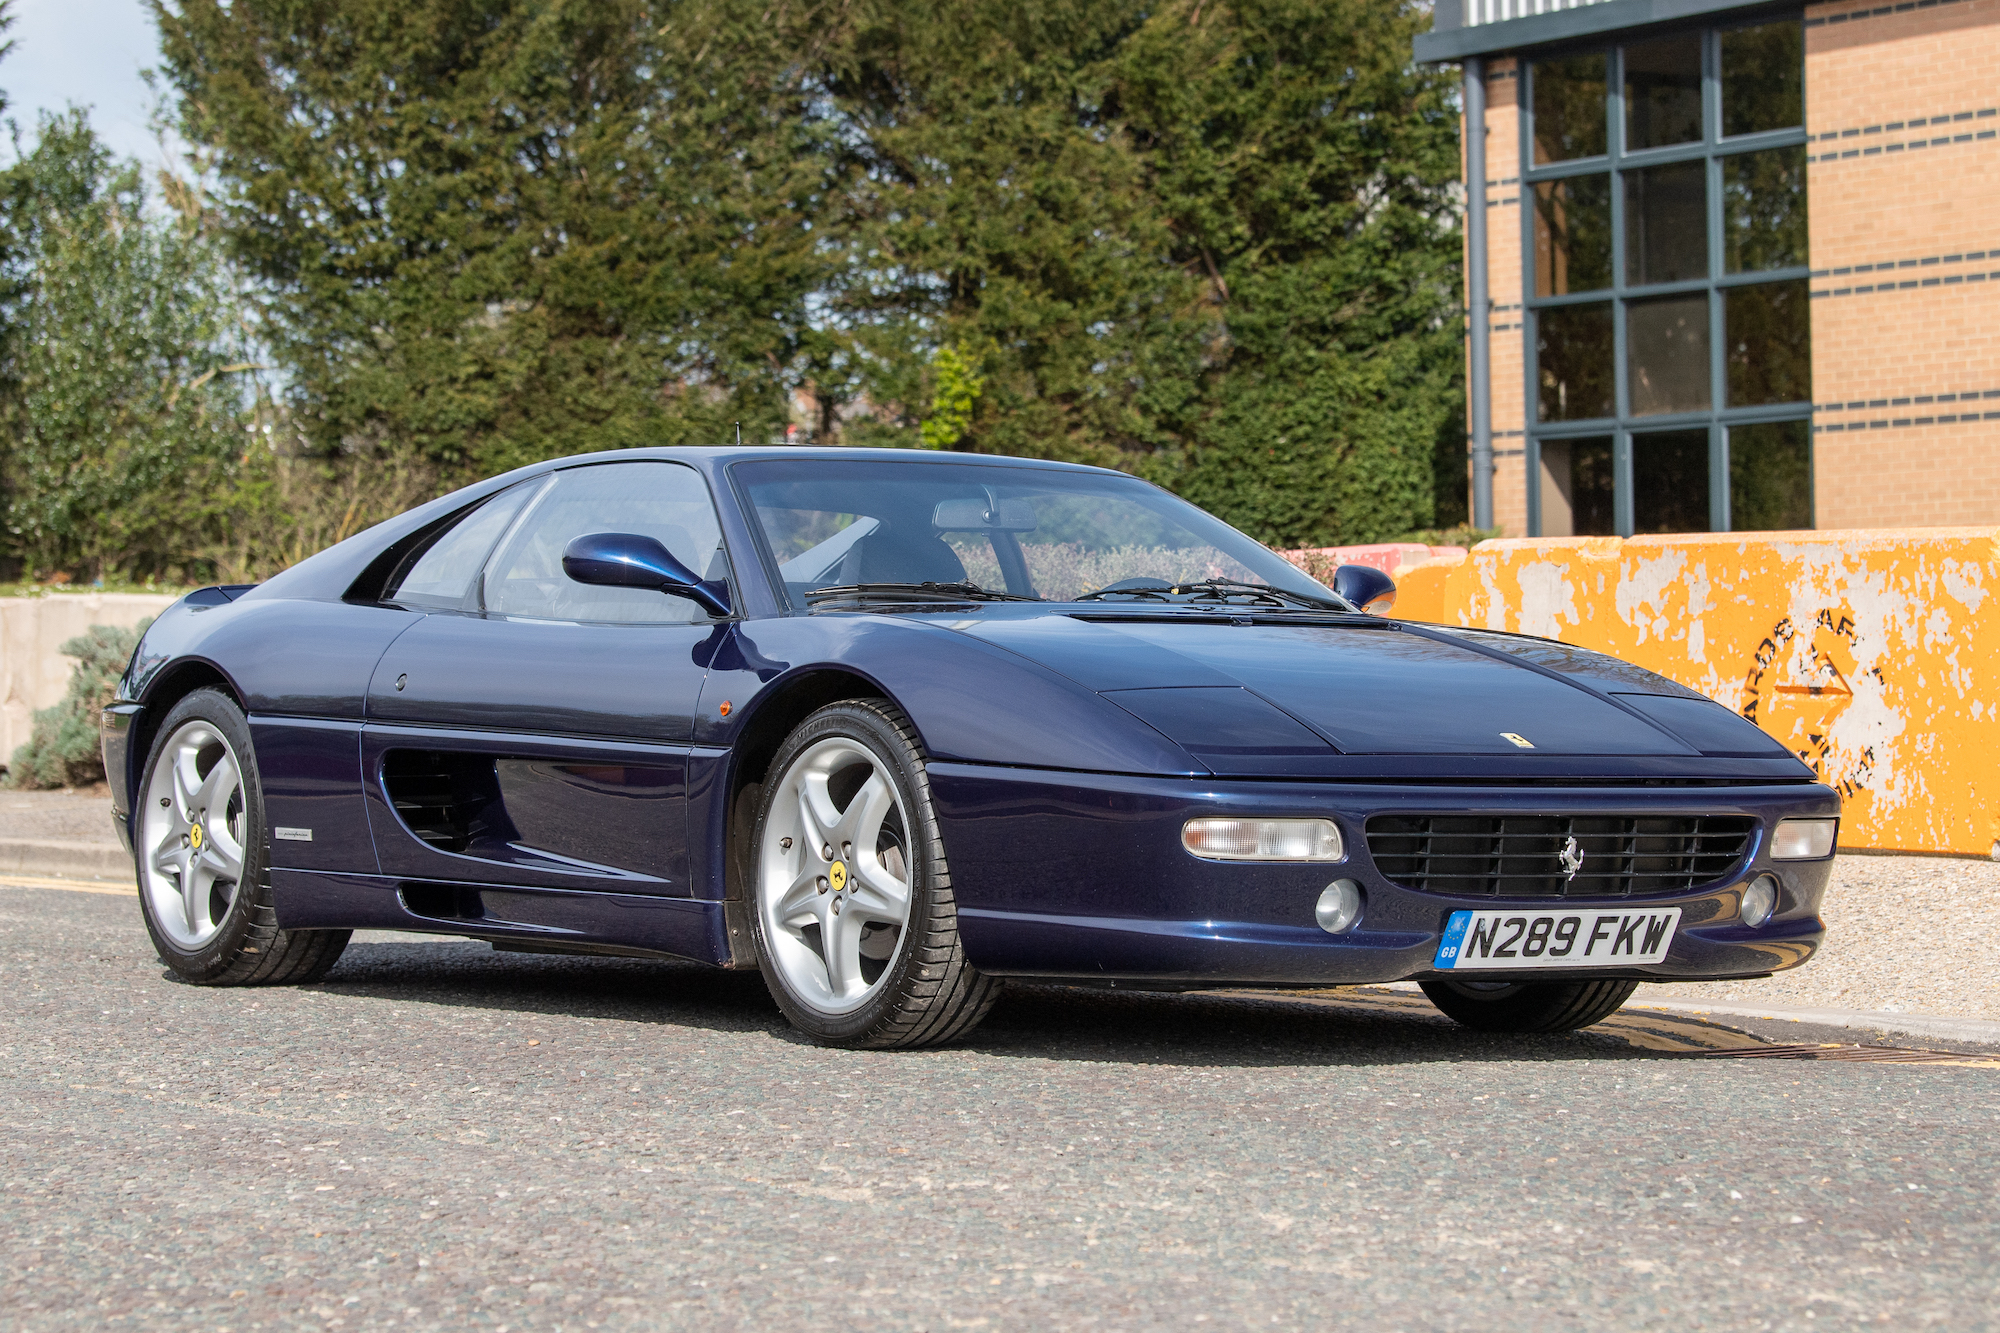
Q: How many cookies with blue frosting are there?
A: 0